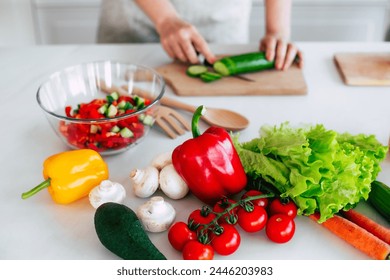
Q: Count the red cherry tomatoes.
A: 9